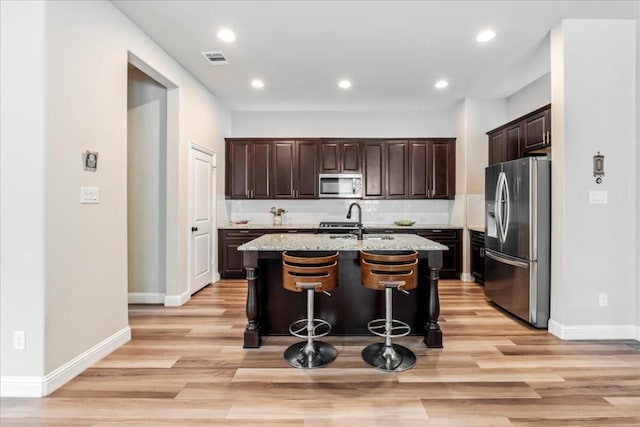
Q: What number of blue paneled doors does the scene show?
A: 0